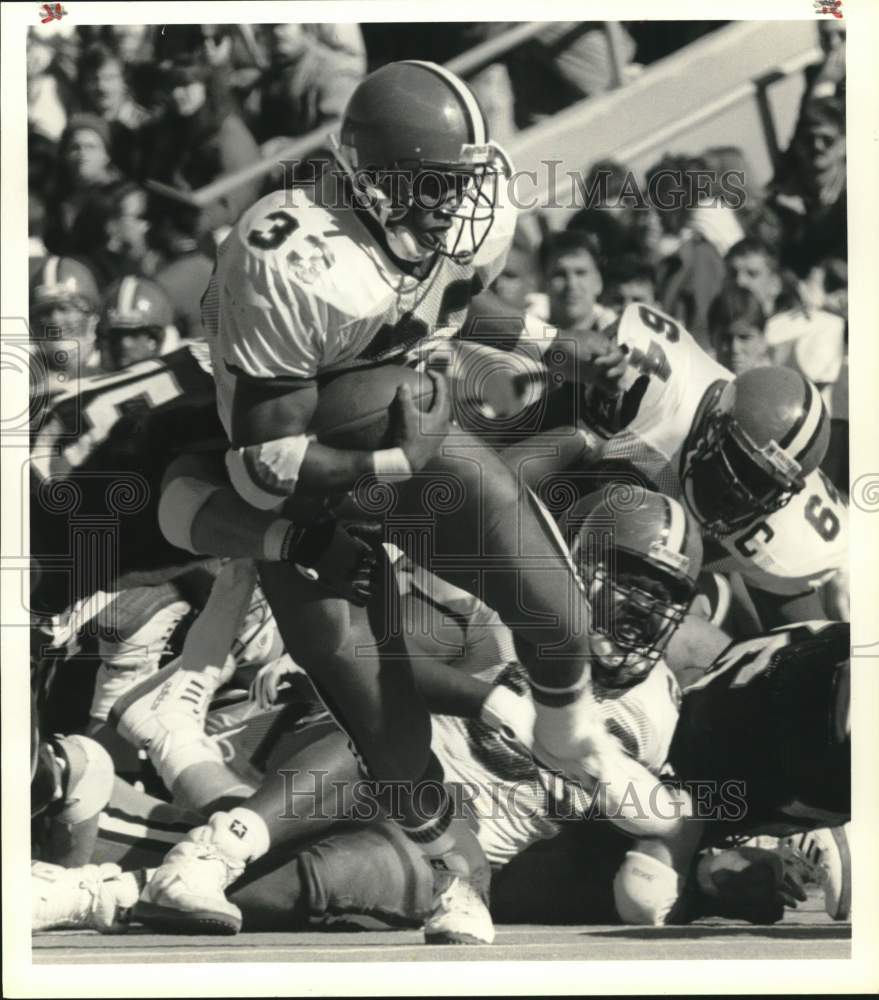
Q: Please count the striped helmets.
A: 5